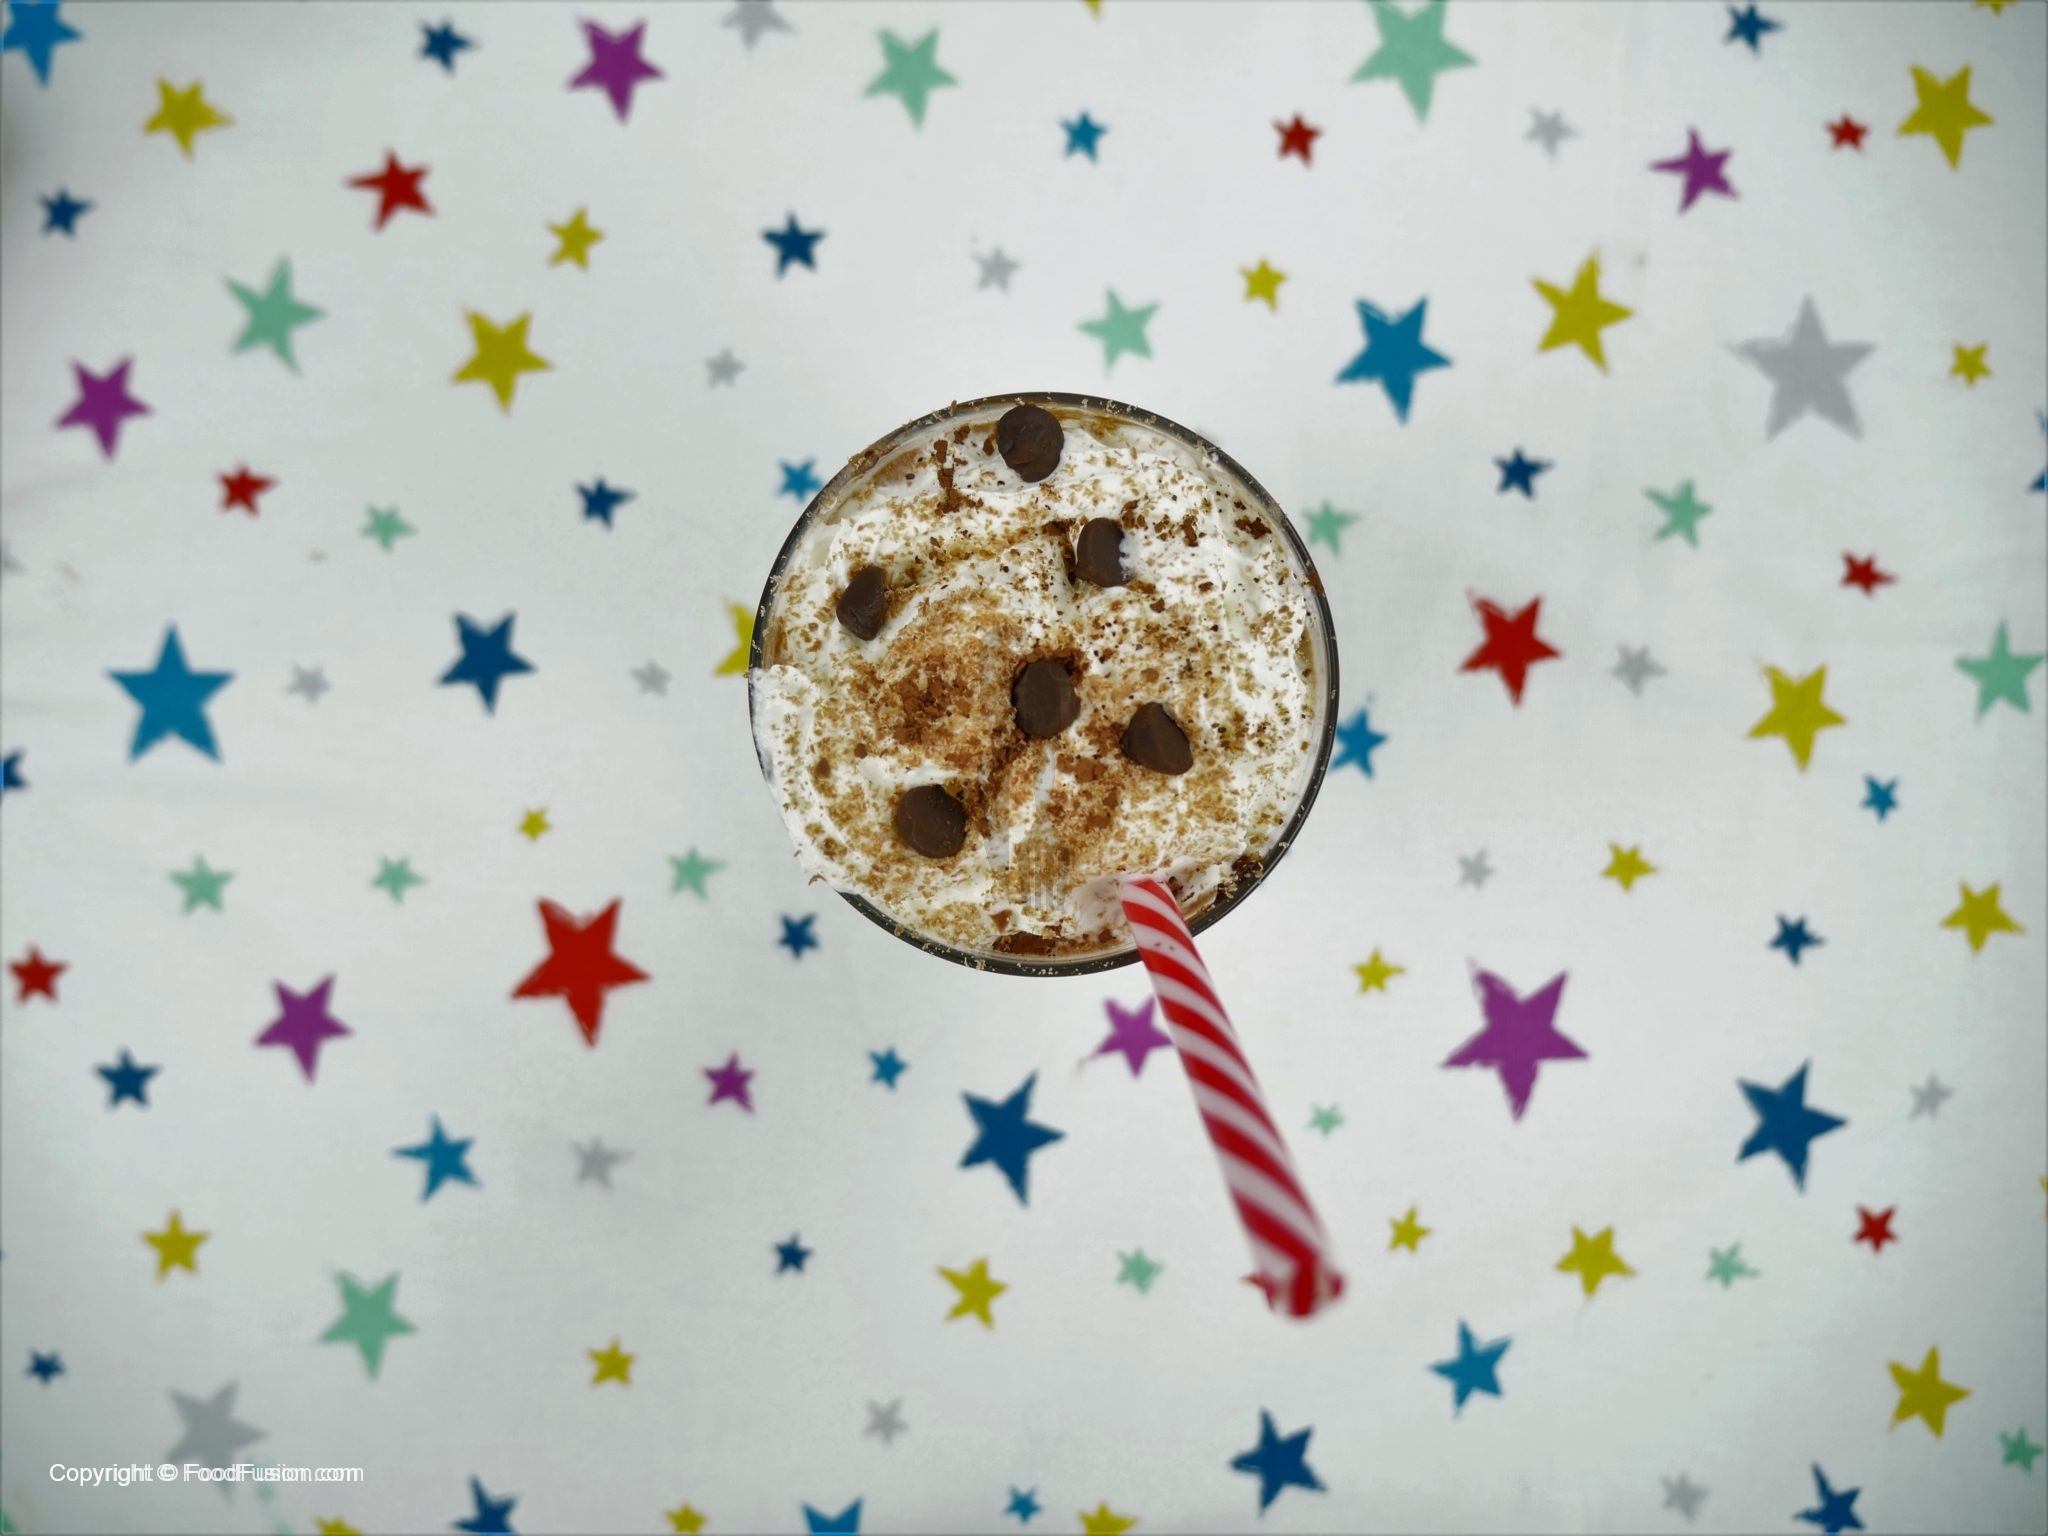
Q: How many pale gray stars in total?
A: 14